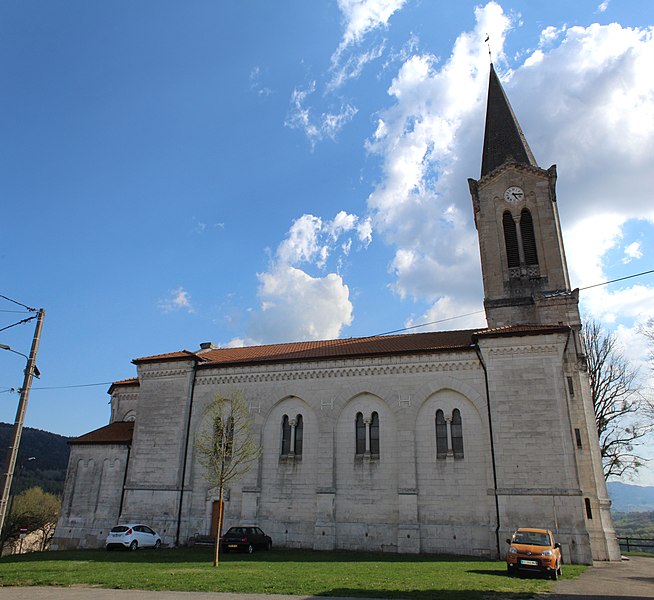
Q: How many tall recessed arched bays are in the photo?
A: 4